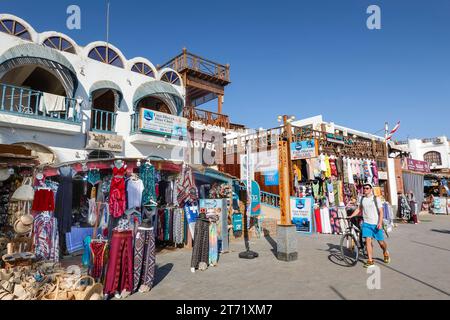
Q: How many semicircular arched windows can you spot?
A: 5